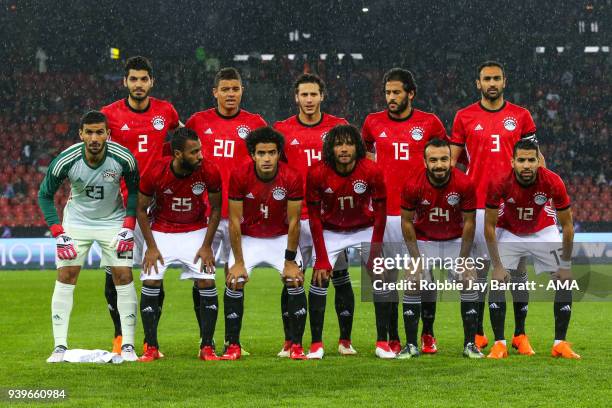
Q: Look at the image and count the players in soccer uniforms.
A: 11